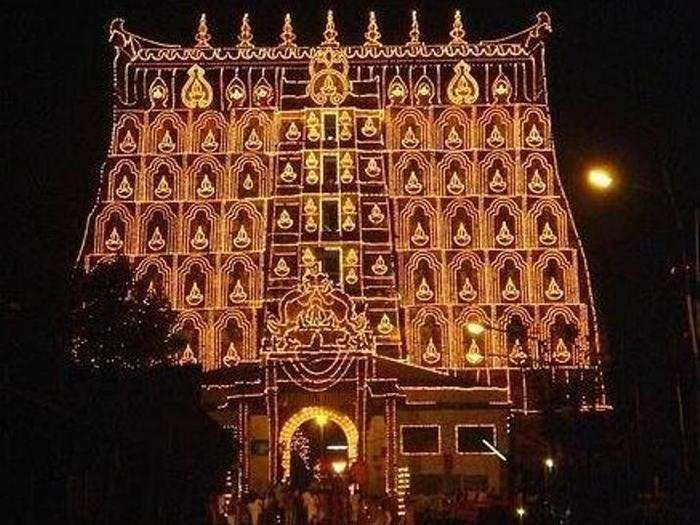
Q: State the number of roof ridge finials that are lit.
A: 7